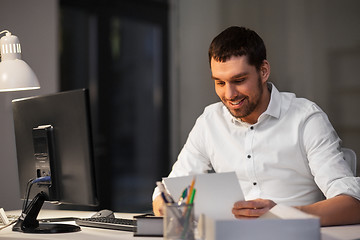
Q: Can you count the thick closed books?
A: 1